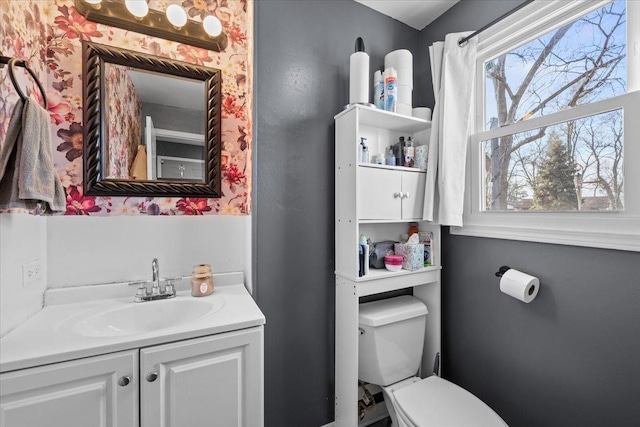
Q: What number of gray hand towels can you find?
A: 1